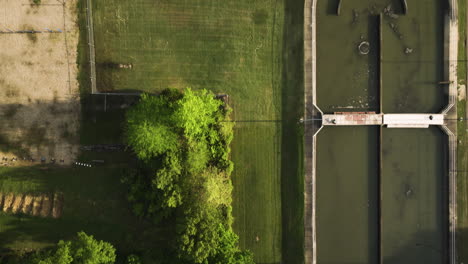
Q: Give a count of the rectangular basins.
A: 4